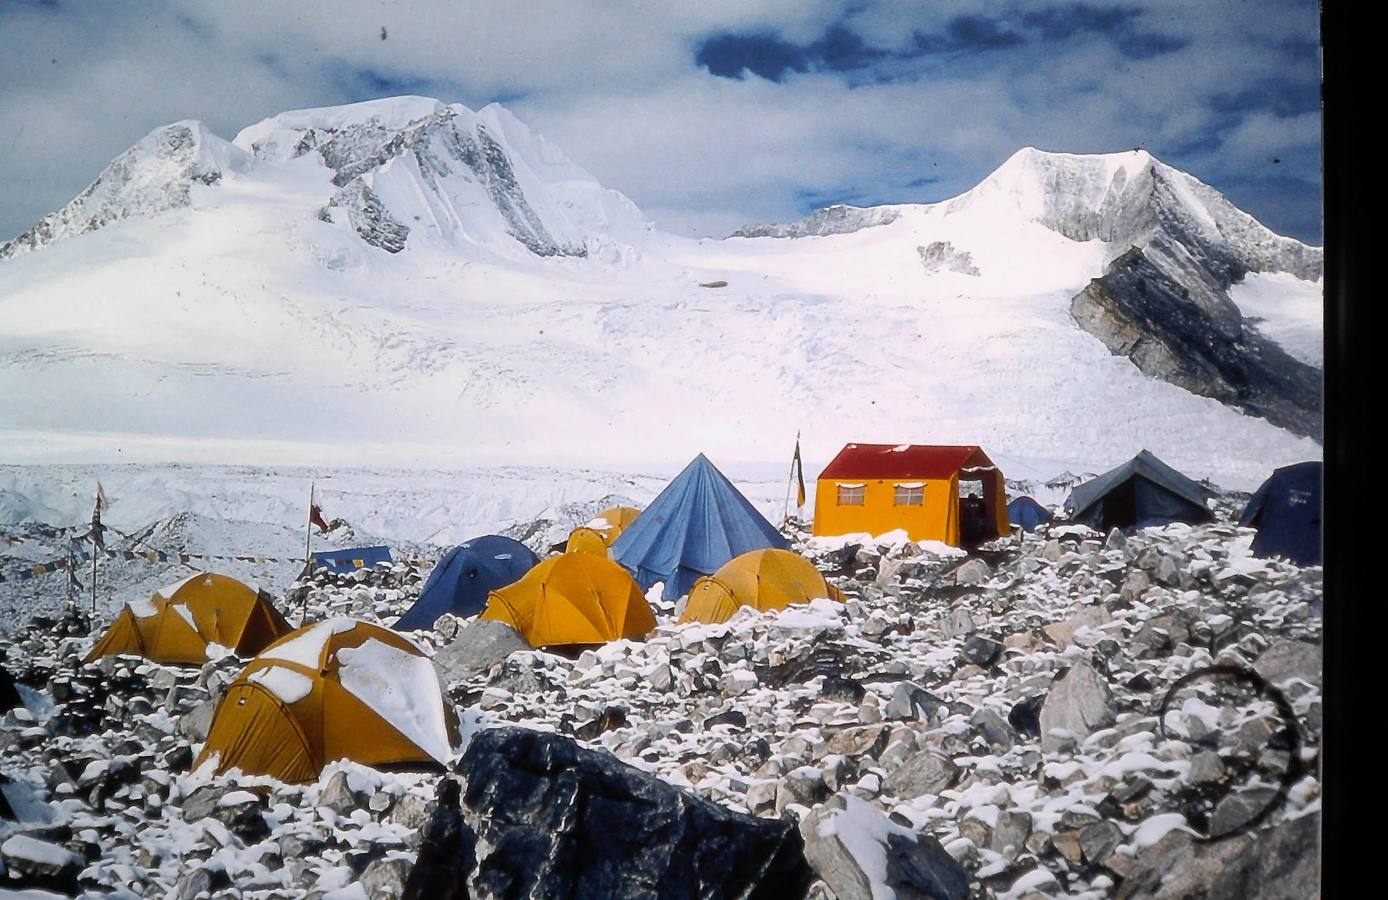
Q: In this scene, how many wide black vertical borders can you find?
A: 1